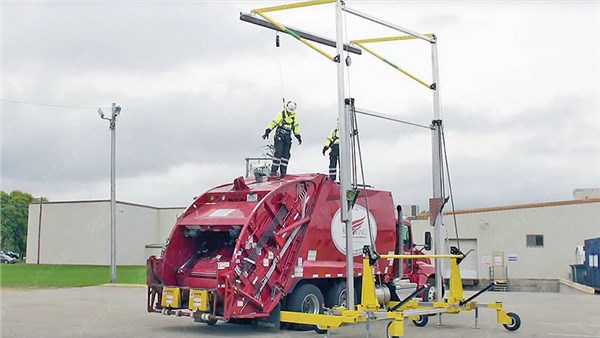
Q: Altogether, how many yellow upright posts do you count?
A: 2